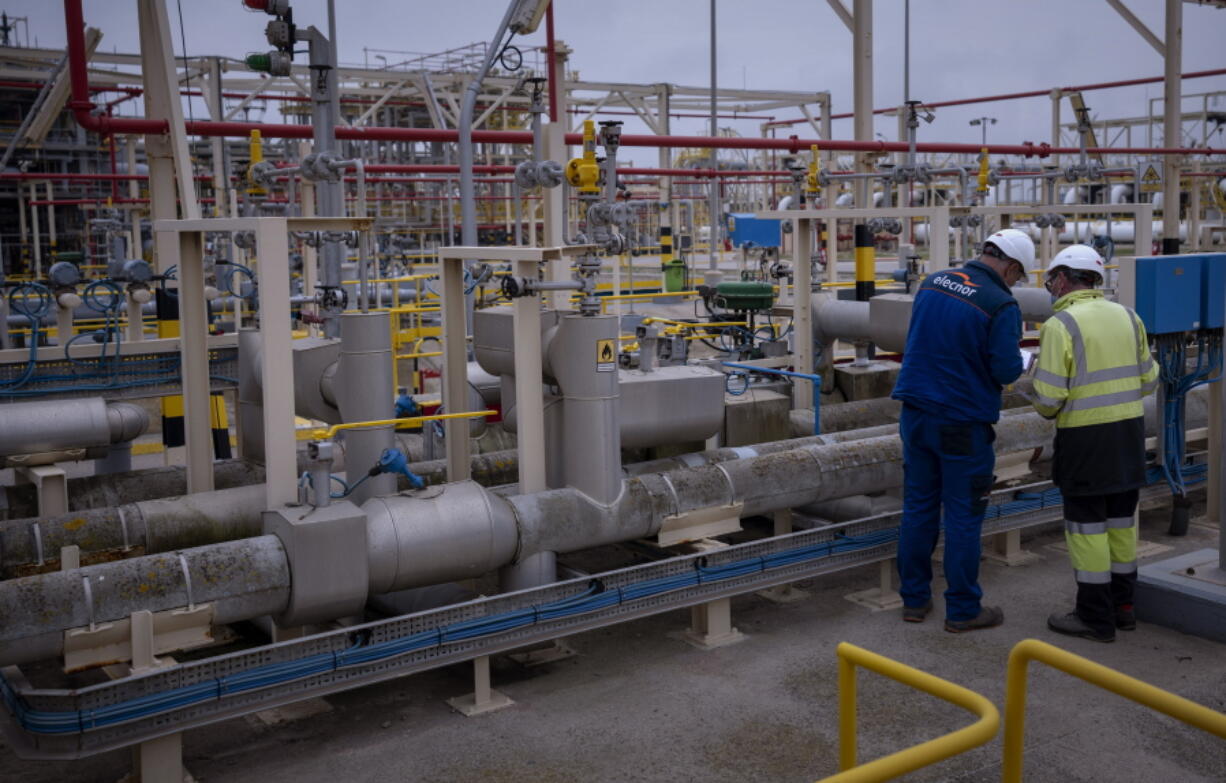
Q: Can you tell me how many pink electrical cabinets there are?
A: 0